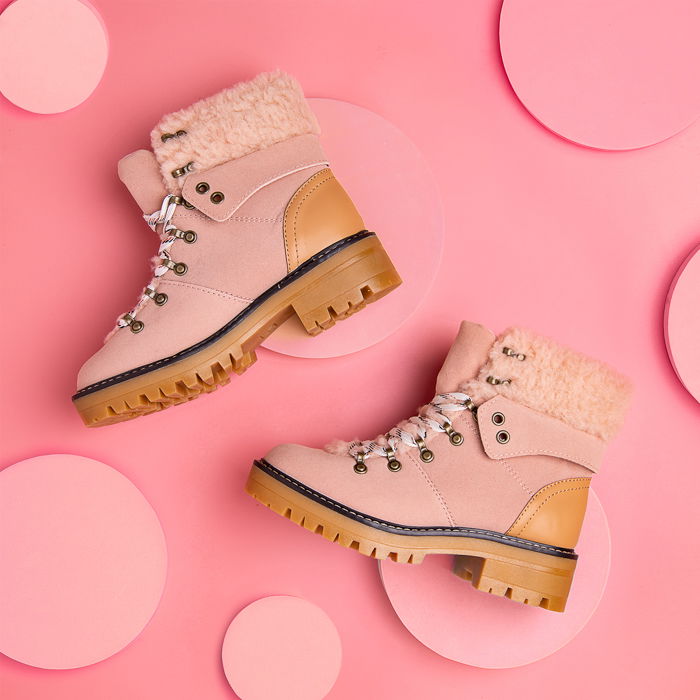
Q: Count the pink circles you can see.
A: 7